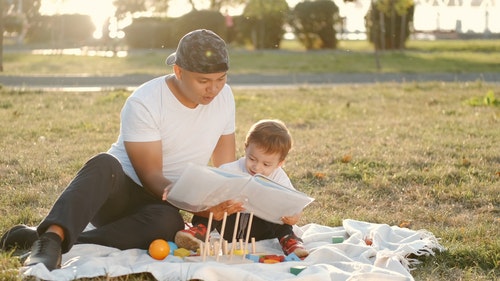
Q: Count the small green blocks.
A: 2